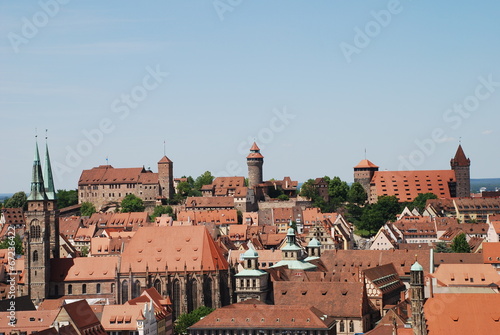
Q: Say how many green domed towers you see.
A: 4